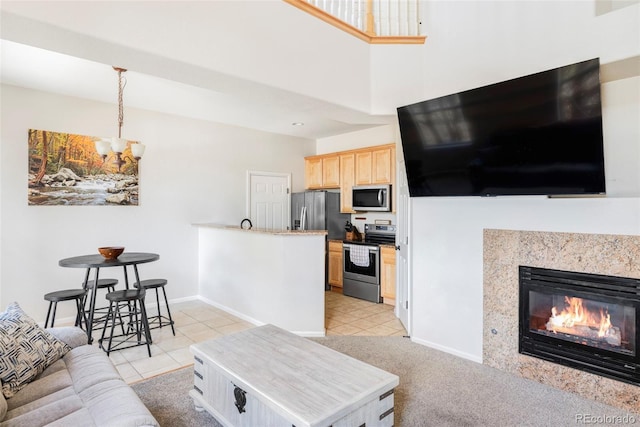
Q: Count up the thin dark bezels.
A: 1